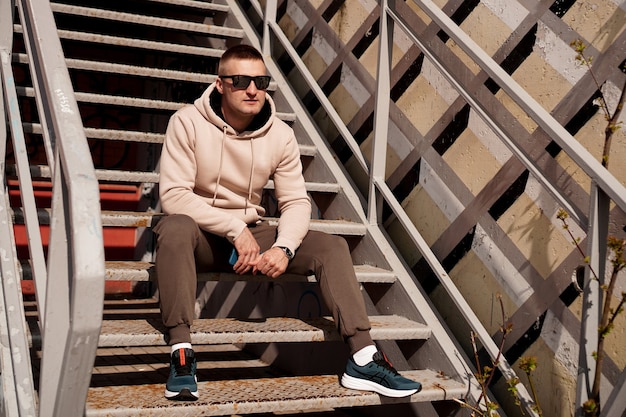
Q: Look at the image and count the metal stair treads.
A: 11